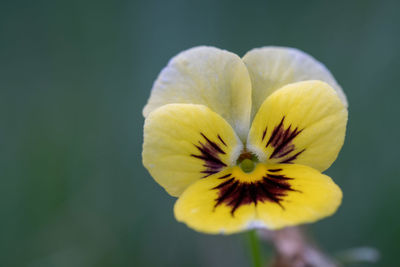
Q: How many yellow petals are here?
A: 3